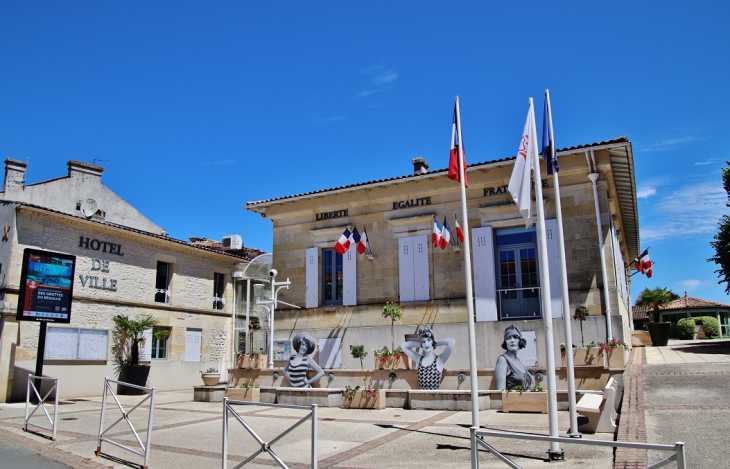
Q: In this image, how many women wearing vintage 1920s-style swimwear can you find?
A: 3